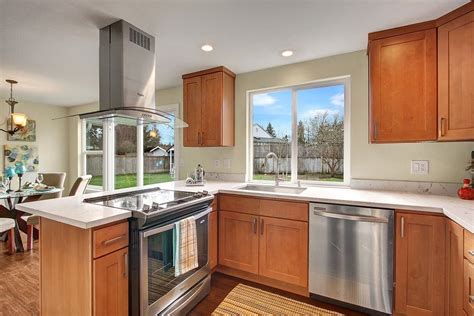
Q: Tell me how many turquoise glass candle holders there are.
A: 2